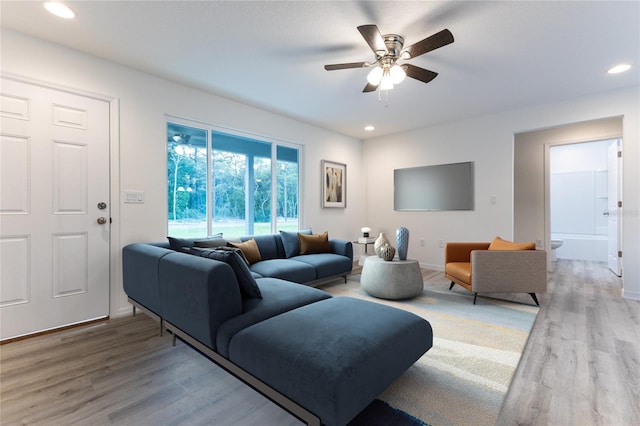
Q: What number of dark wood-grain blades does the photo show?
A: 5